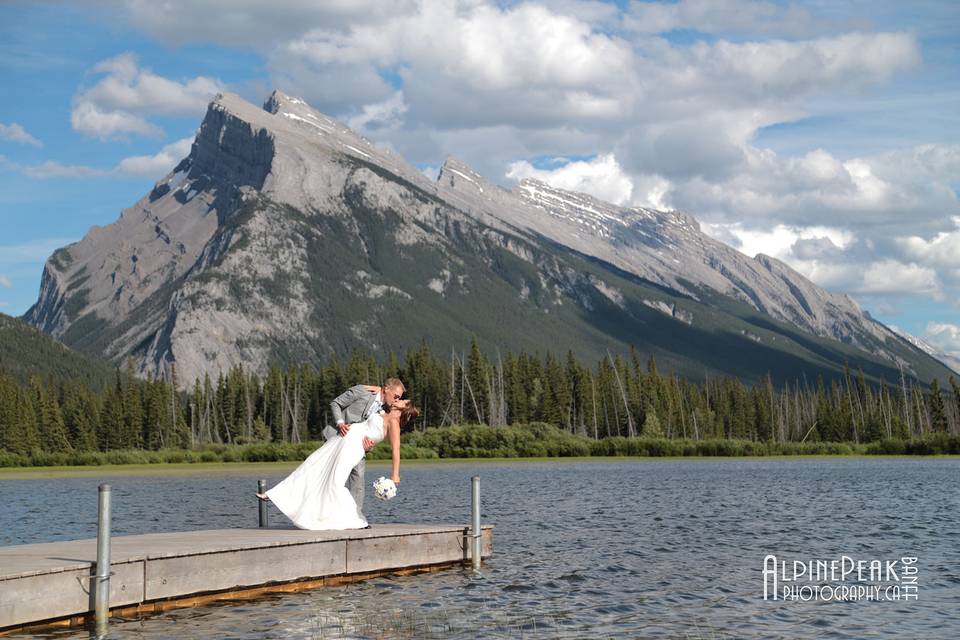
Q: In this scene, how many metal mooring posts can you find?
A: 3